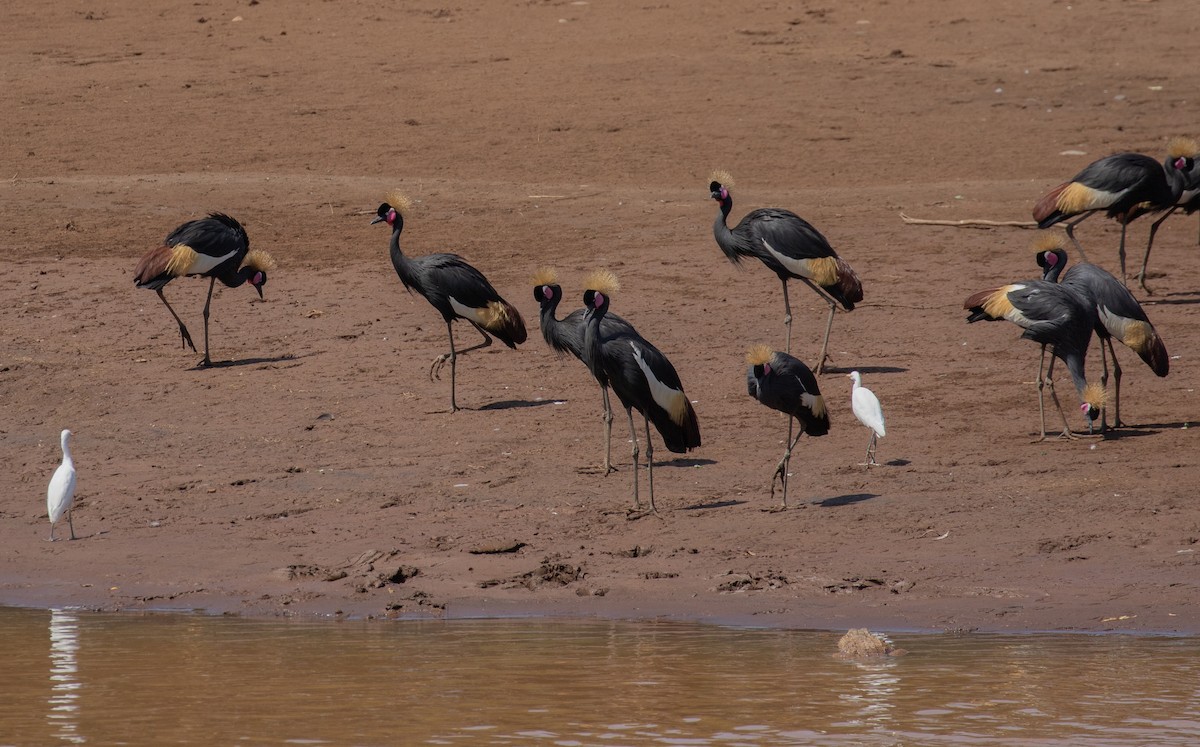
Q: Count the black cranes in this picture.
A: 10